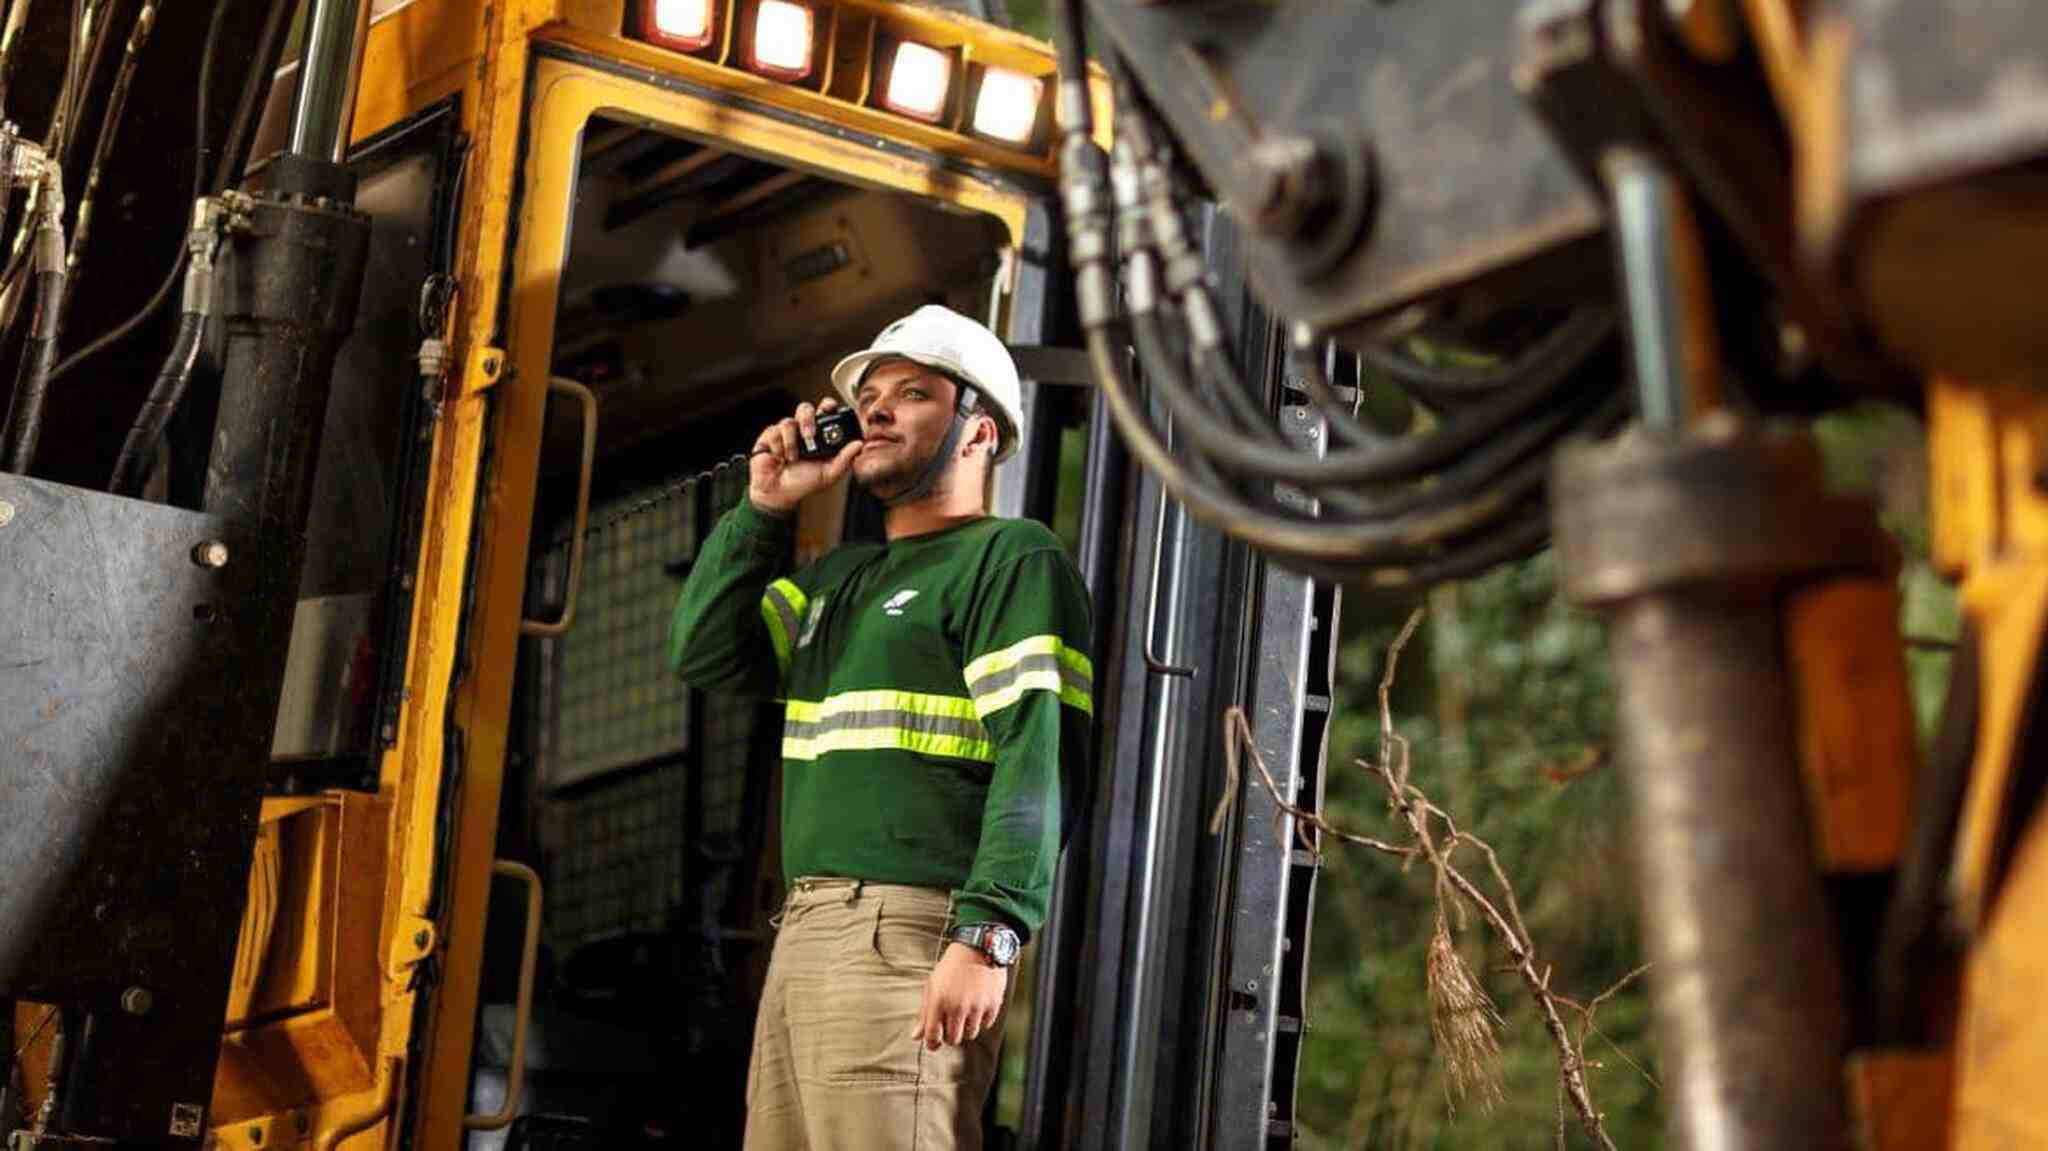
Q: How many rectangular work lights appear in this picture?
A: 4